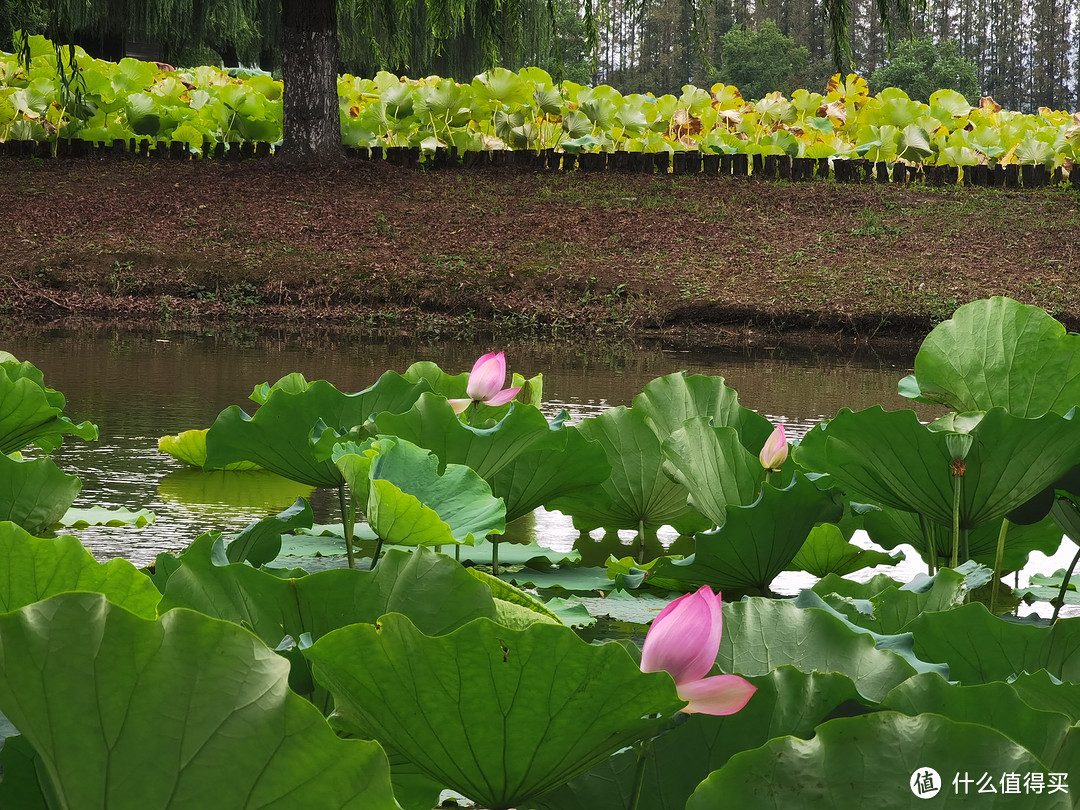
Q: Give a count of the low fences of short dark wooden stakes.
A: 1